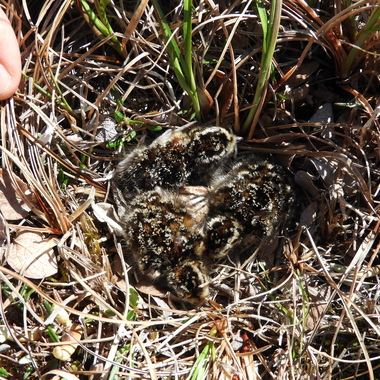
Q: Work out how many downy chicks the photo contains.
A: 3